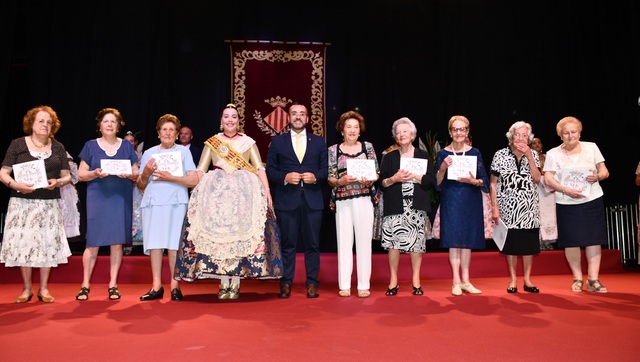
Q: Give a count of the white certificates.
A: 8